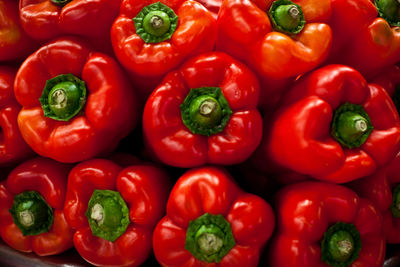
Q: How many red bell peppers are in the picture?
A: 15